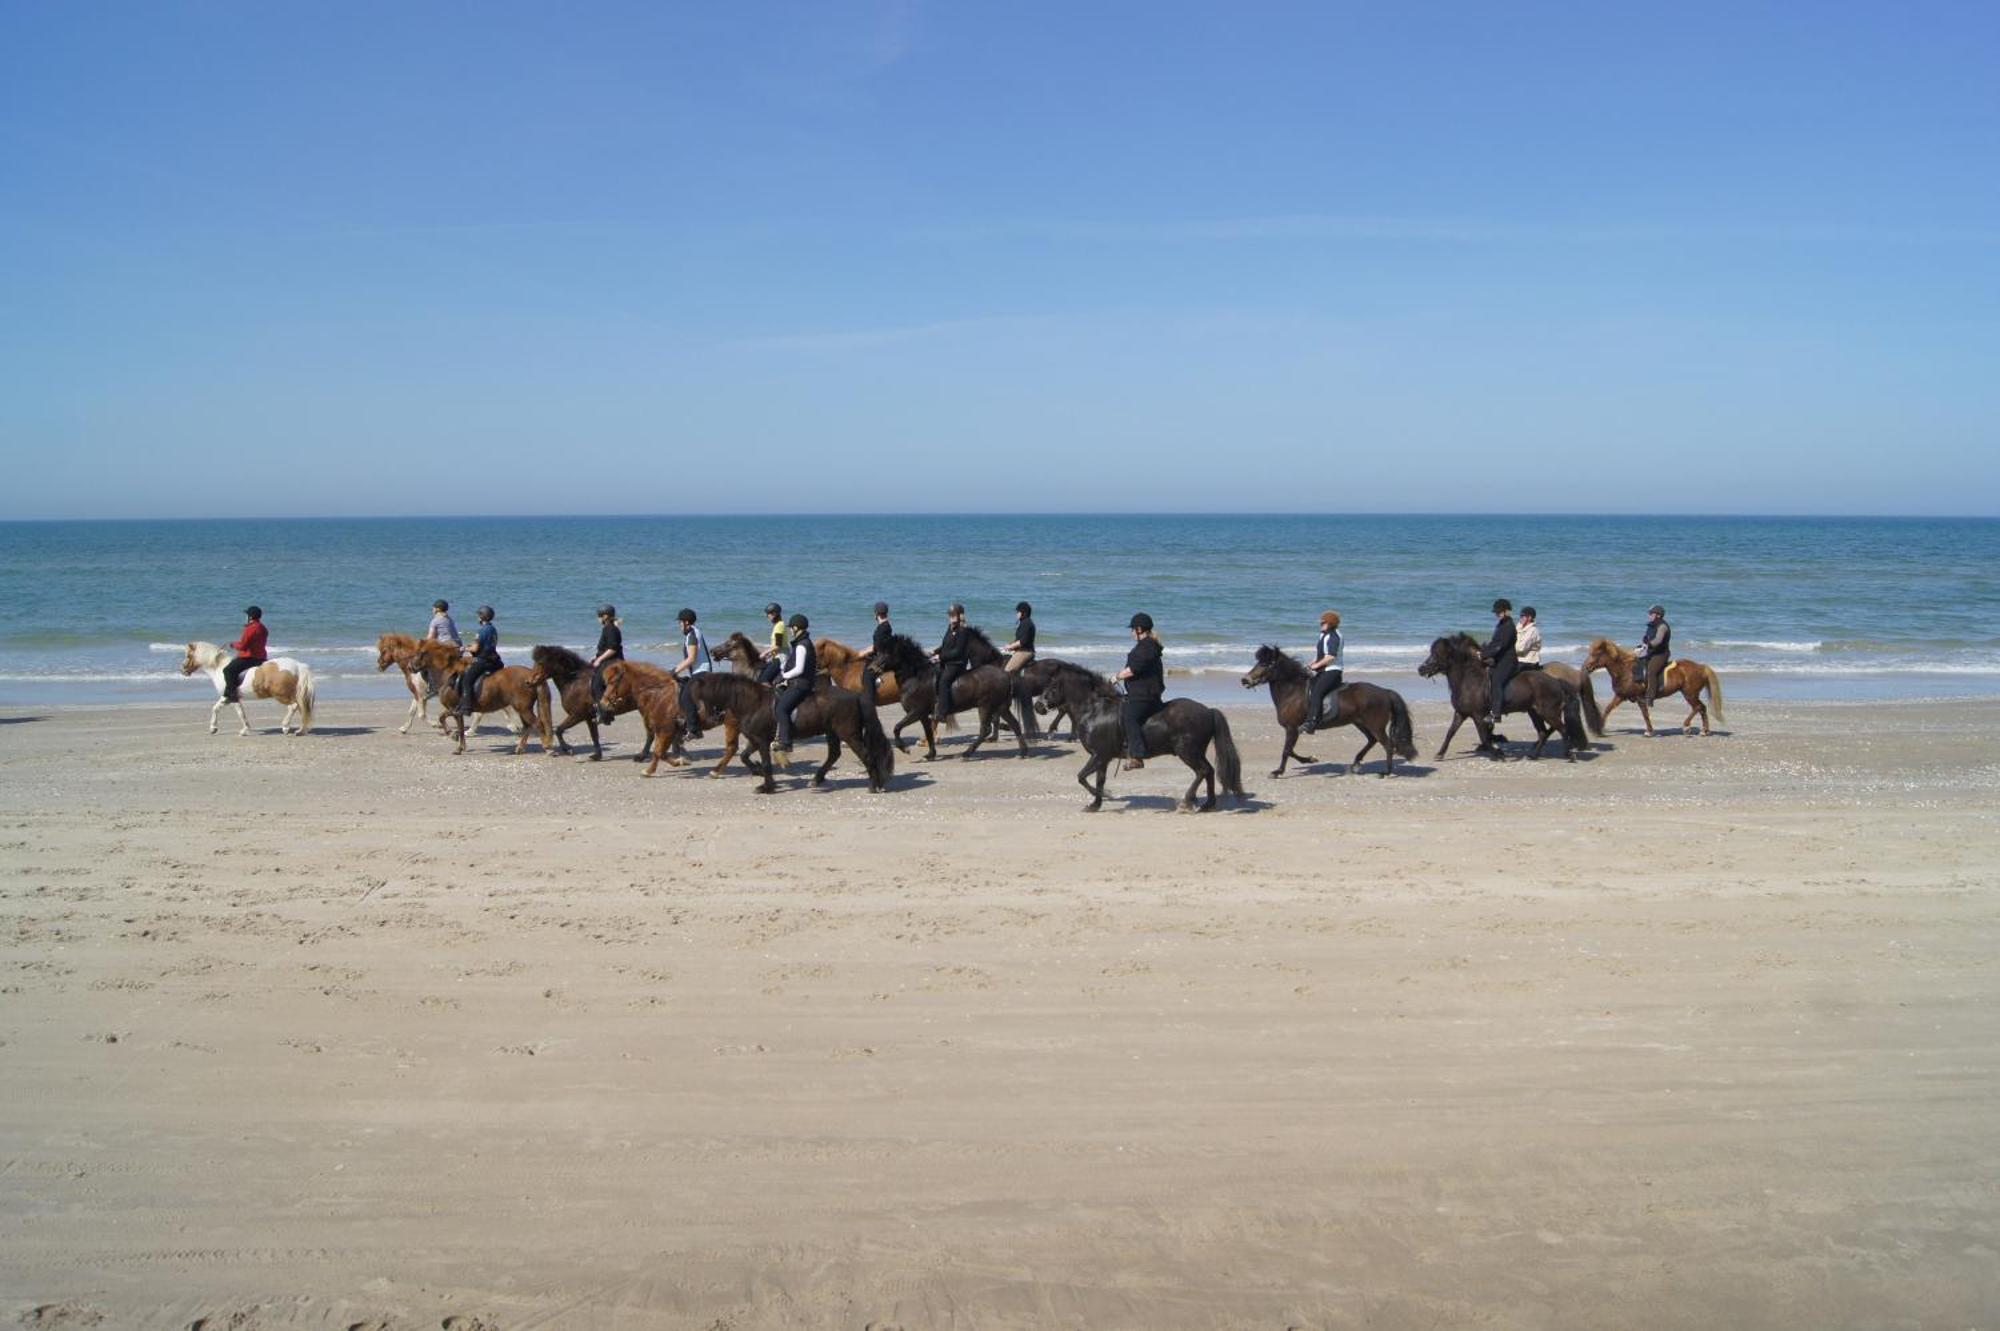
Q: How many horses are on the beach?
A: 15